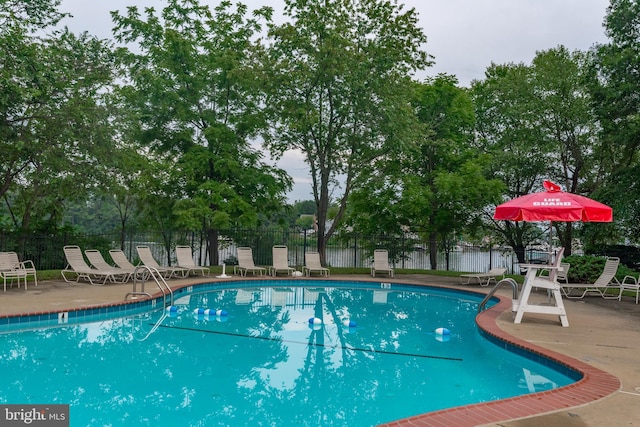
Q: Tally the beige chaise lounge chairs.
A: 11